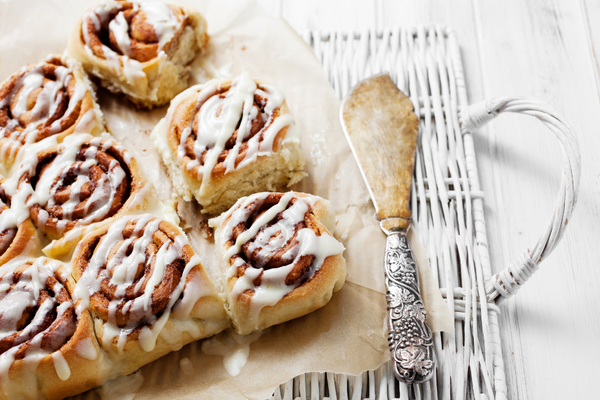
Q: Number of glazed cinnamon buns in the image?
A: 8